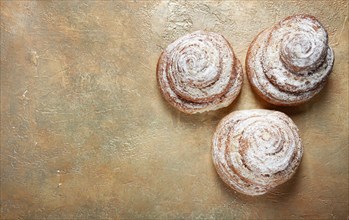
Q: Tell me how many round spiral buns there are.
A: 3